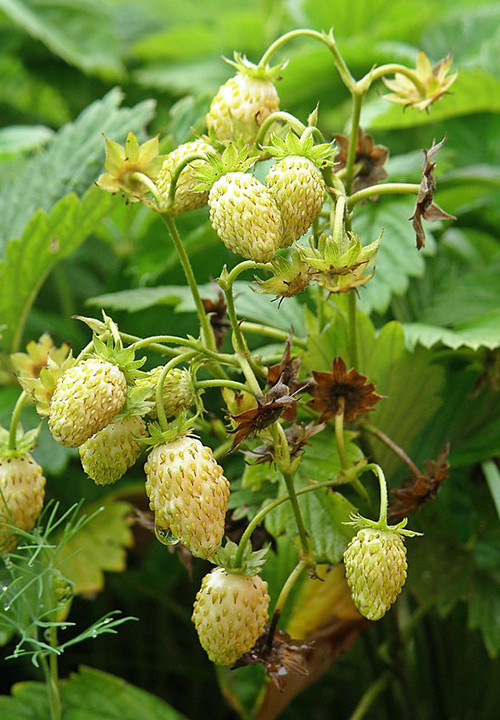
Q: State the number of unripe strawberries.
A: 11